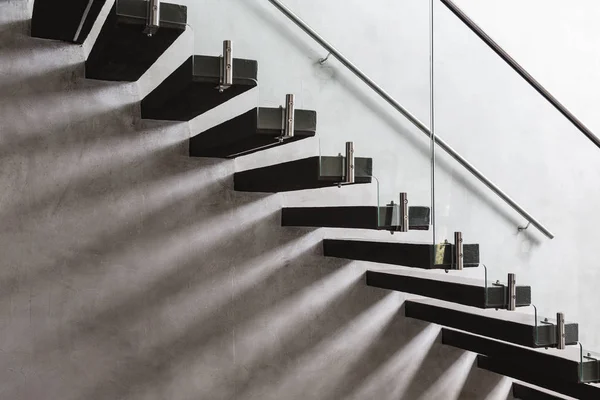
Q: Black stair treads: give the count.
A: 12